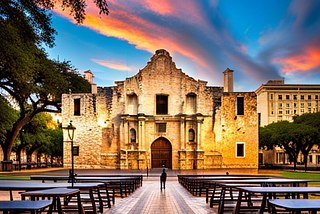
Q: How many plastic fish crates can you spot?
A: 0